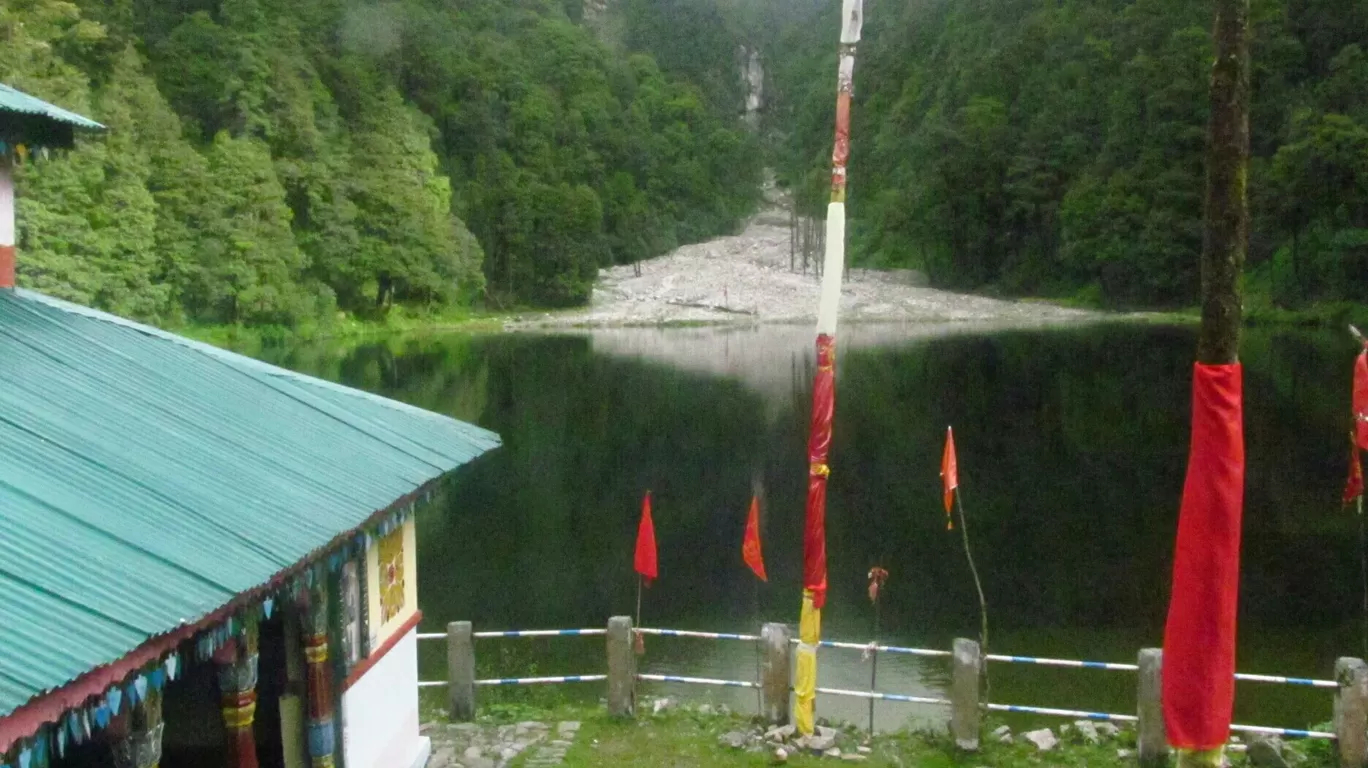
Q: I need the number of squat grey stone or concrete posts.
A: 6